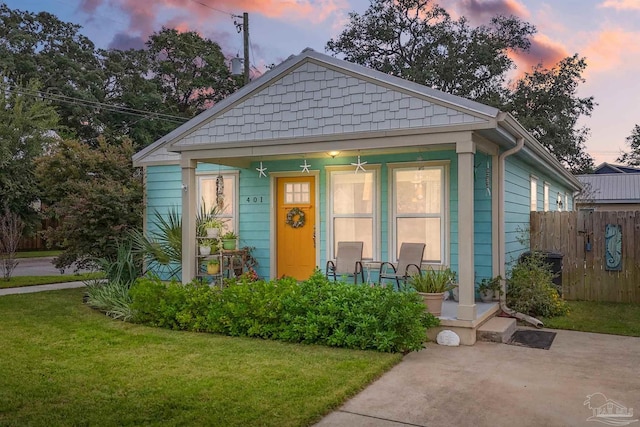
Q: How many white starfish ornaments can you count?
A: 3